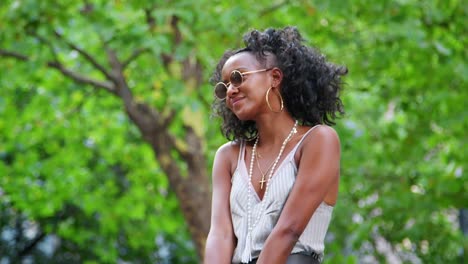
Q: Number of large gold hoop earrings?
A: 1